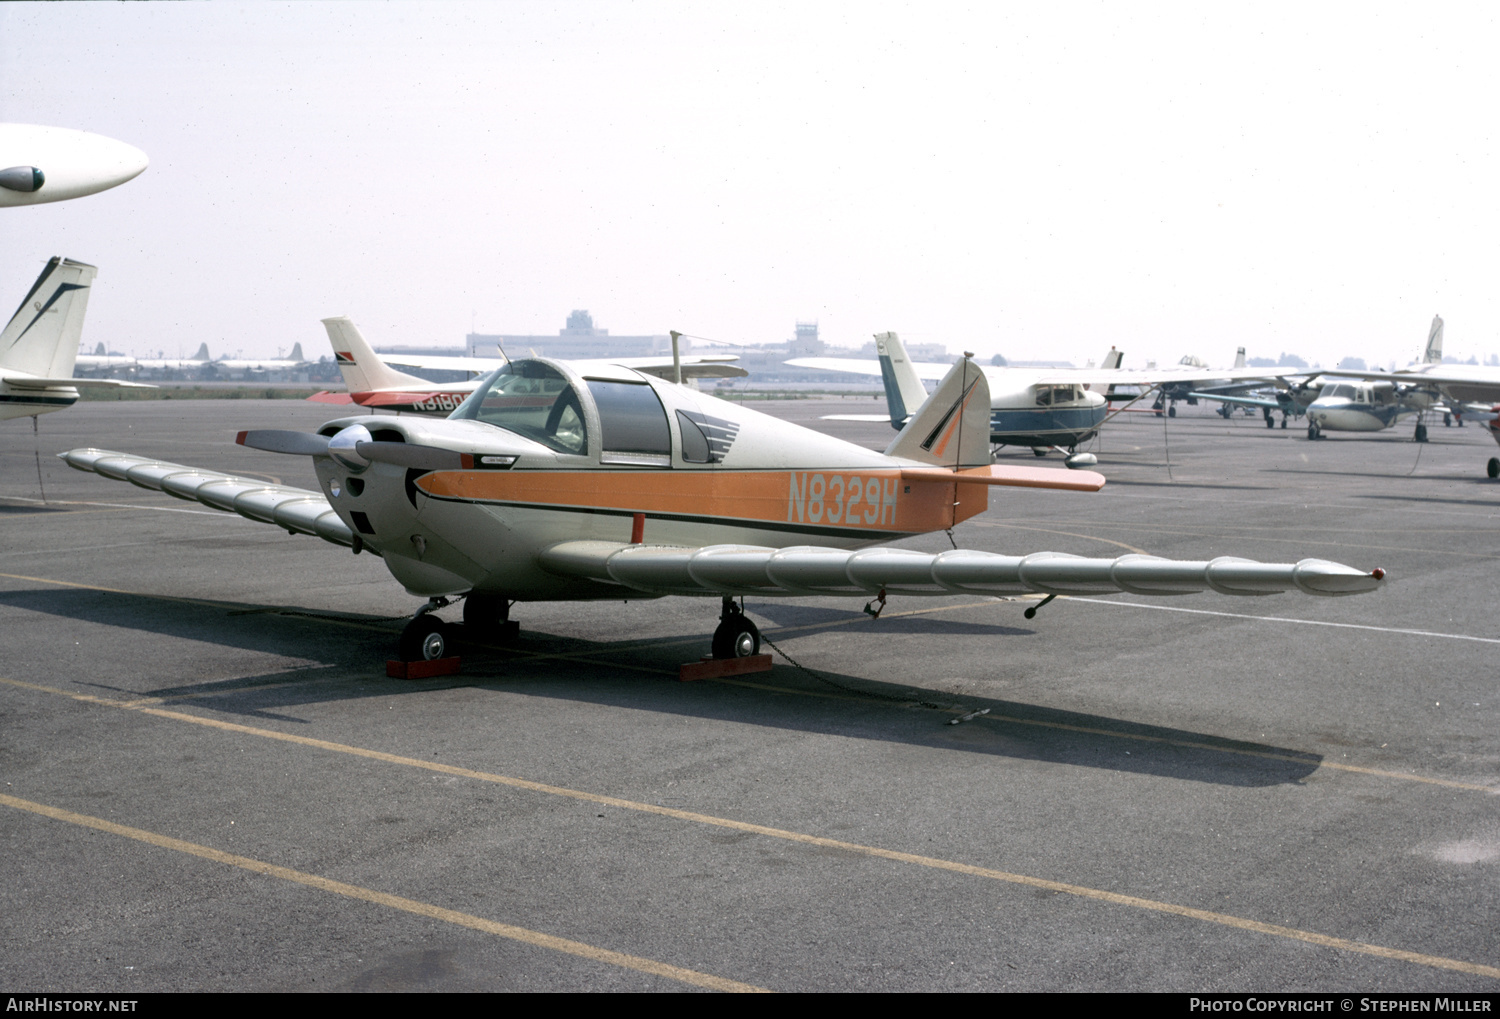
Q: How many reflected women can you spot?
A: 0